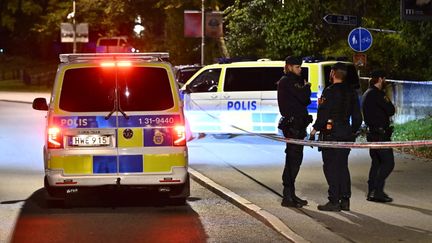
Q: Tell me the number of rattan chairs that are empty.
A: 0